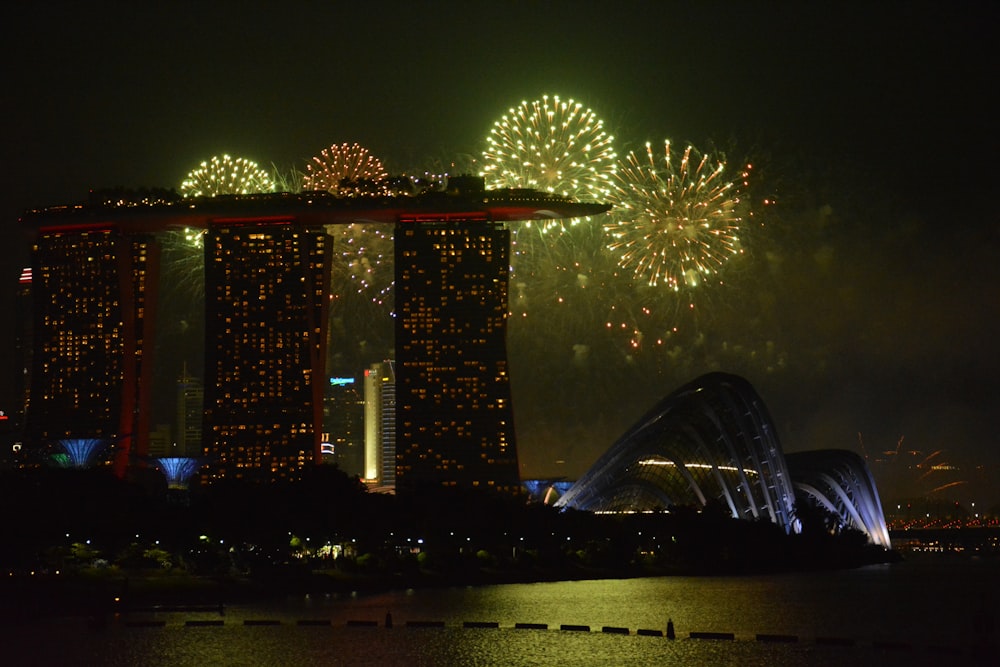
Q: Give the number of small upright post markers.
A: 2